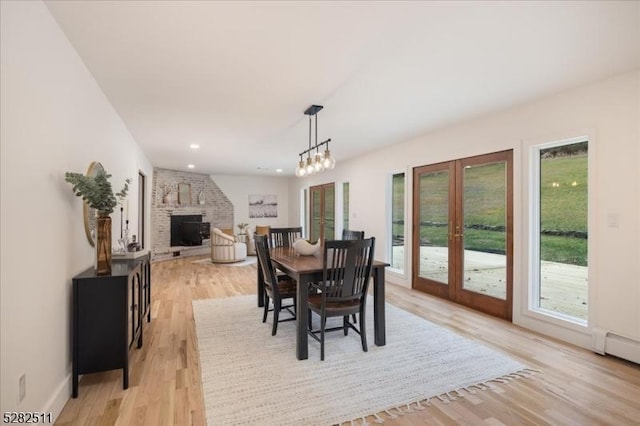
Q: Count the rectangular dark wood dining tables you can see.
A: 1